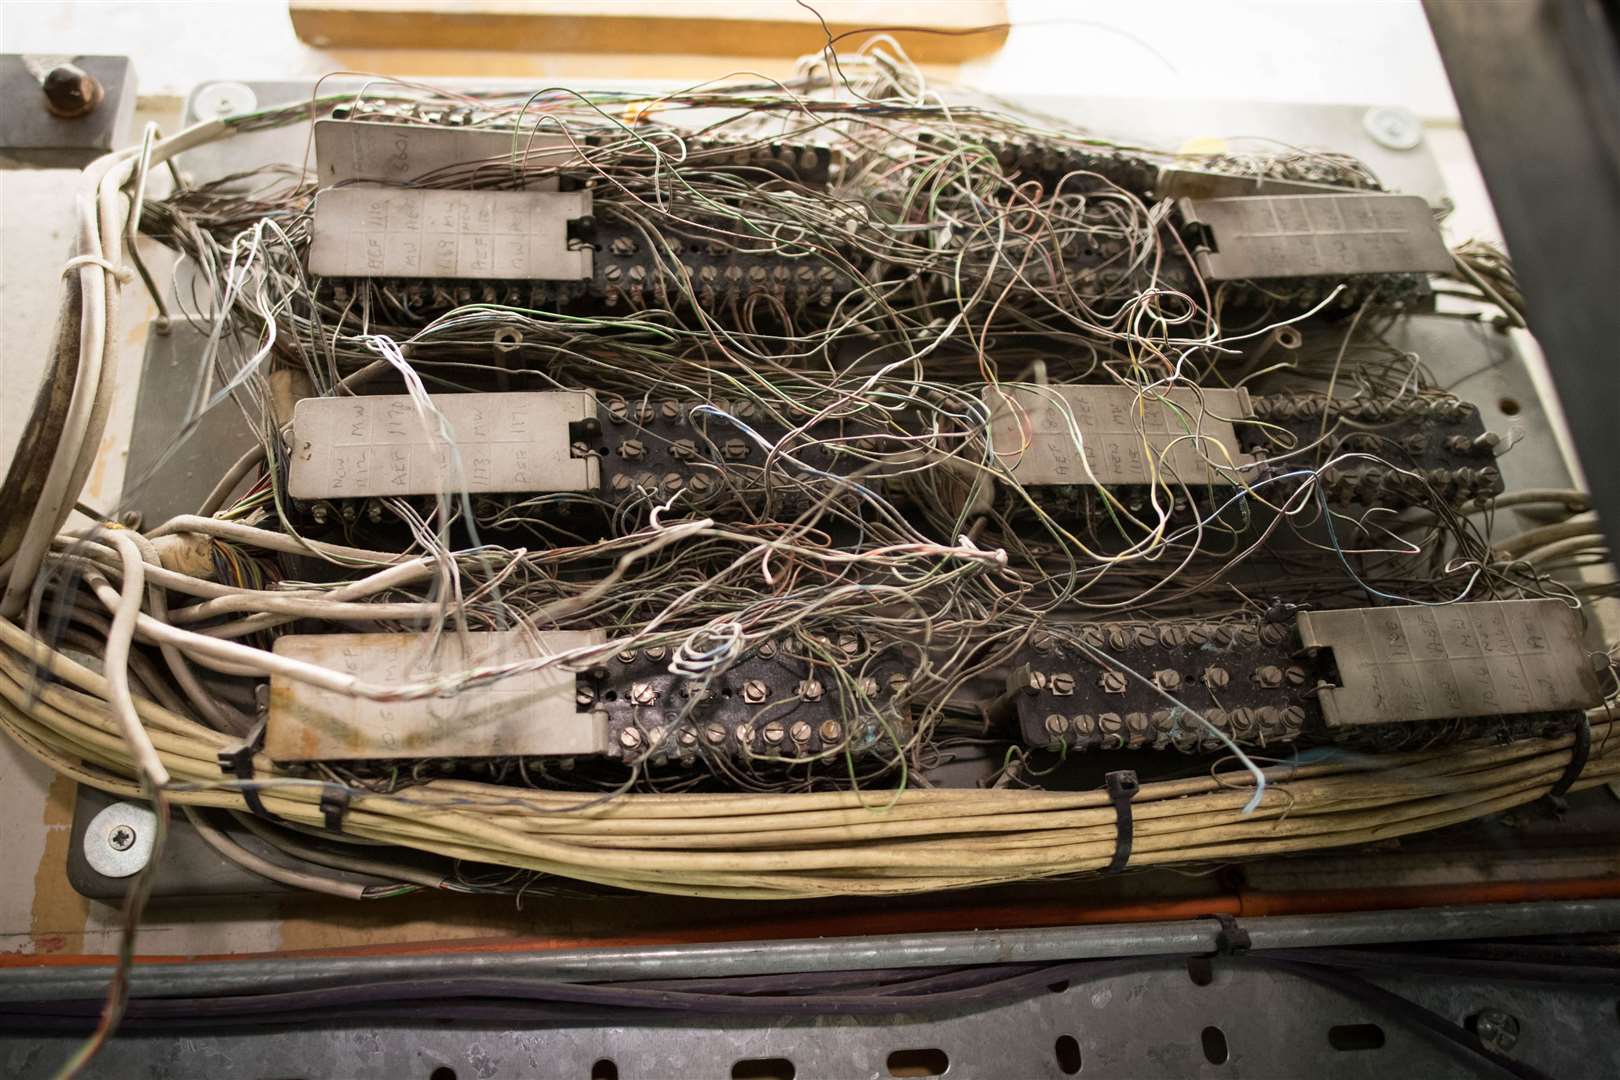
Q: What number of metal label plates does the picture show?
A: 8